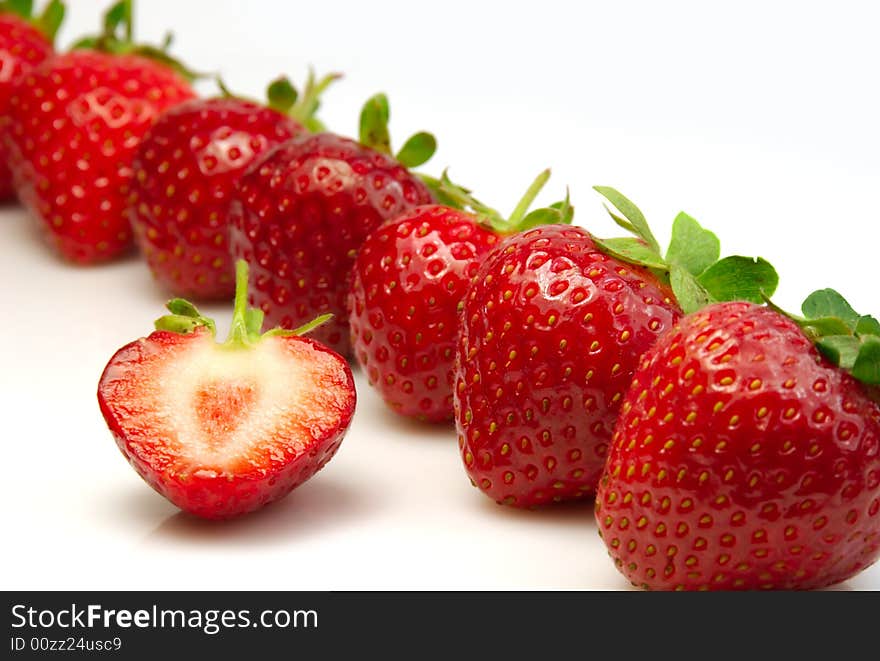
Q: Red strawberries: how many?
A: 8